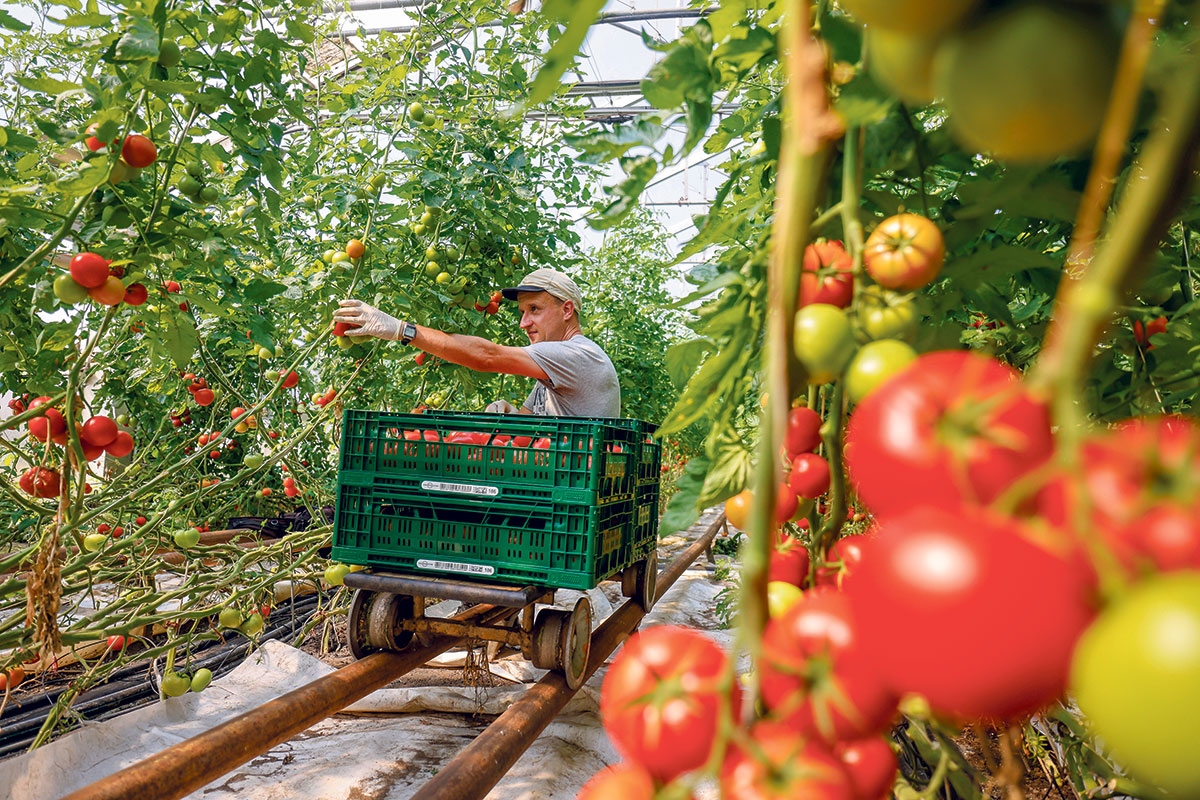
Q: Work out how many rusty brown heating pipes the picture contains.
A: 2